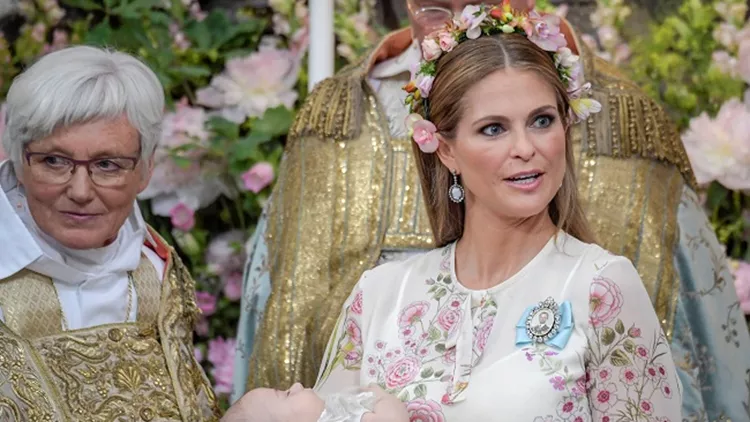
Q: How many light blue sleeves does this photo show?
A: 2